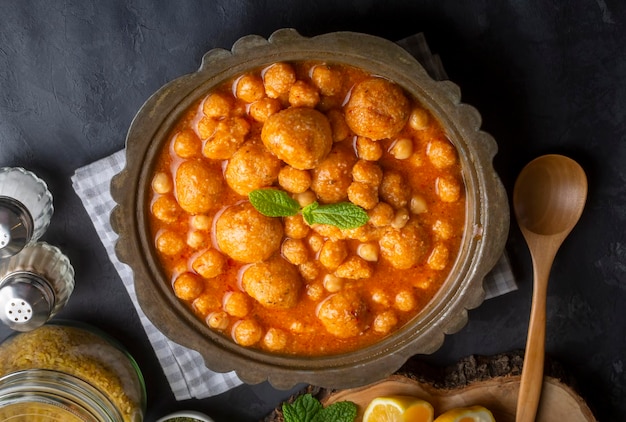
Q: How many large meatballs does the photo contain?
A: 9